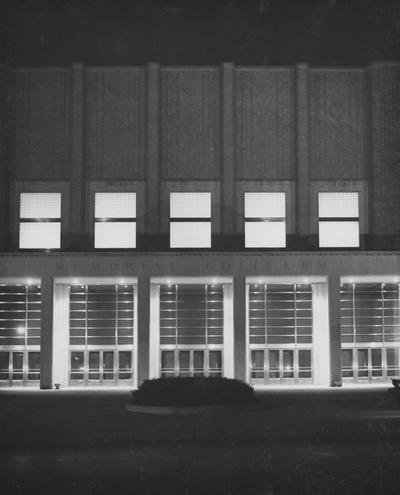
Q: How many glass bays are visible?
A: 5